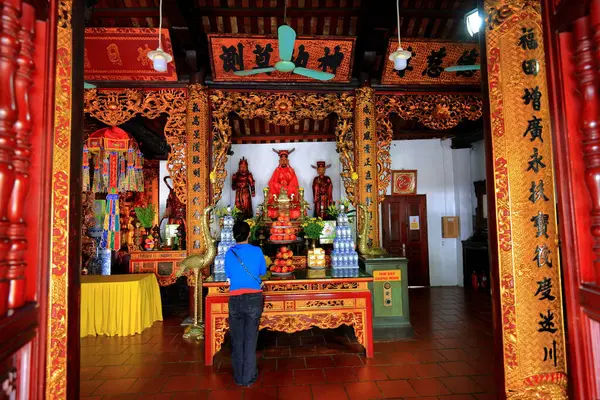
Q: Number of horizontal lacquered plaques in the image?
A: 3